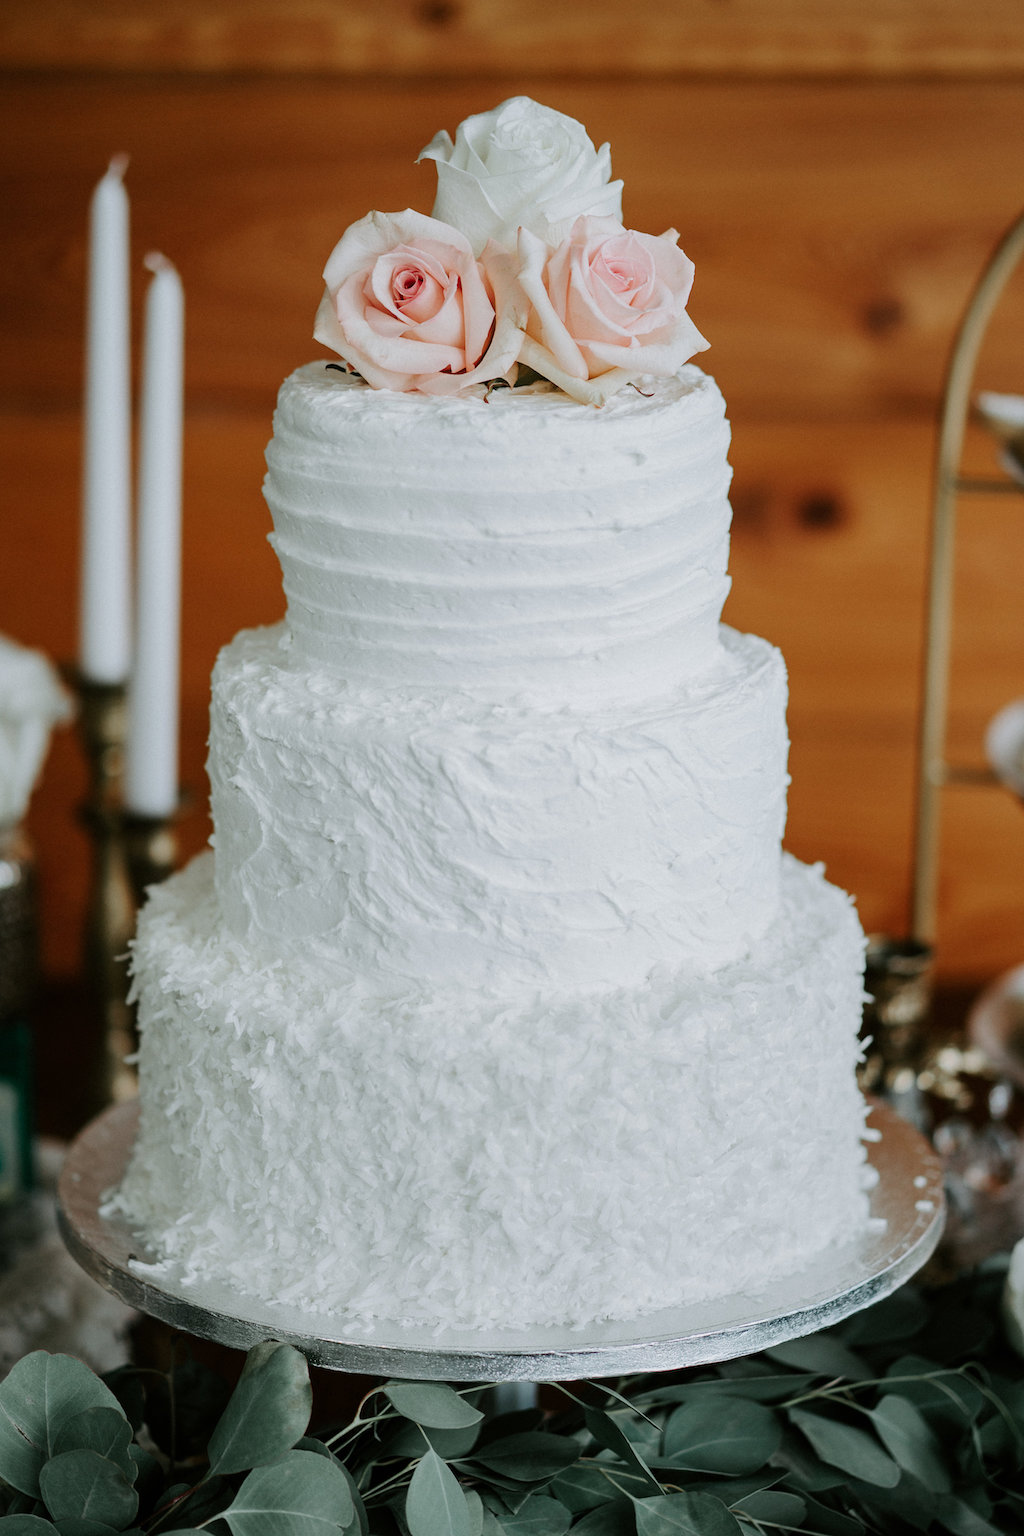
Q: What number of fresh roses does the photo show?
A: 3